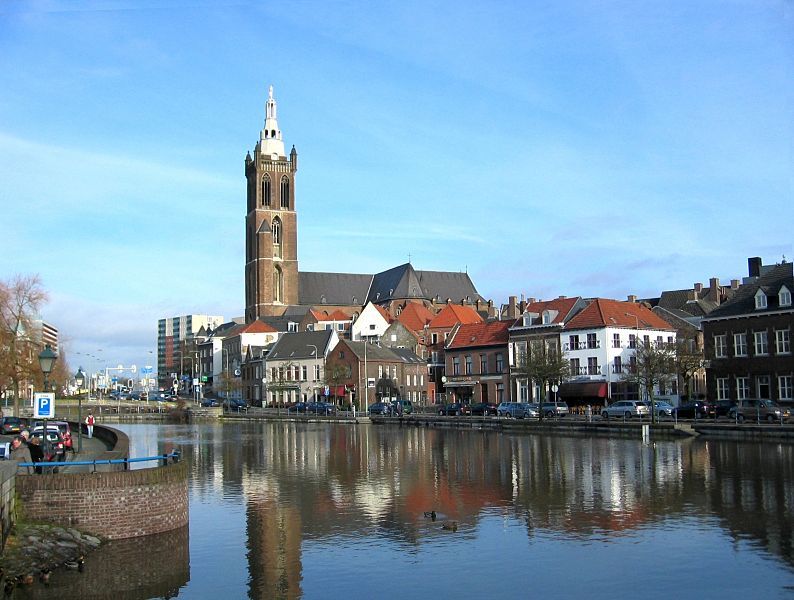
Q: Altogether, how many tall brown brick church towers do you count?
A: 1